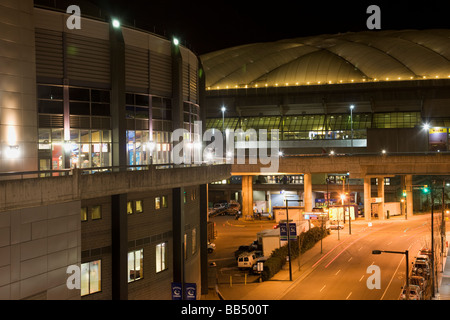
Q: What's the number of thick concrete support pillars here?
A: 5